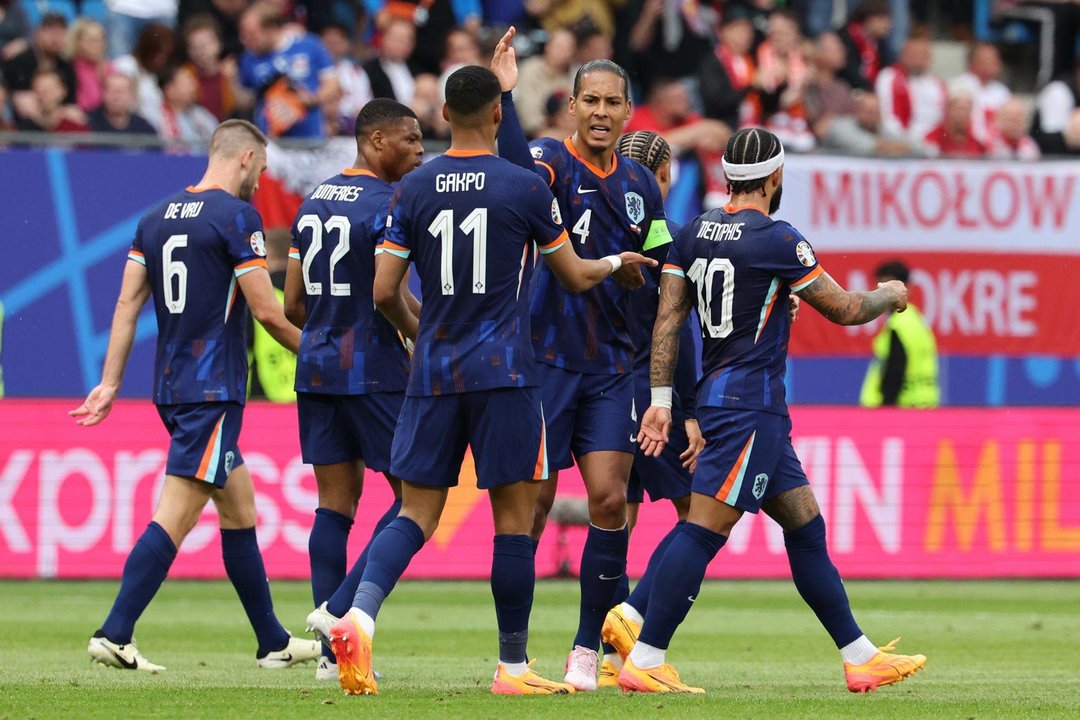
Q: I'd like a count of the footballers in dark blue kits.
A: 6